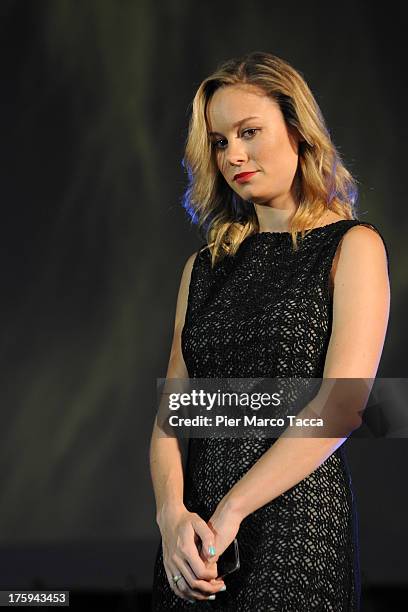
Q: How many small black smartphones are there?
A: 1